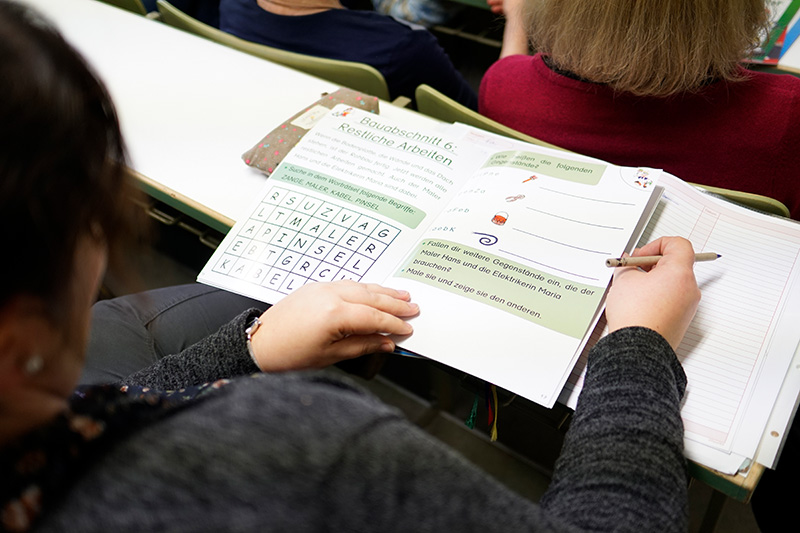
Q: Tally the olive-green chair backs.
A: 3